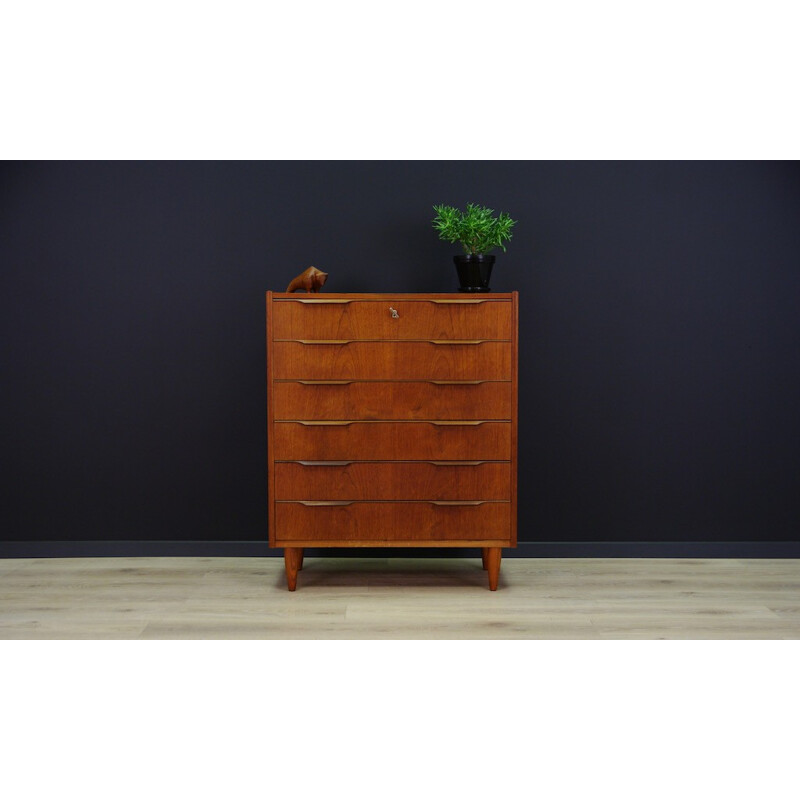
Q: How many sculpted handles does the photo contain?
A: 12